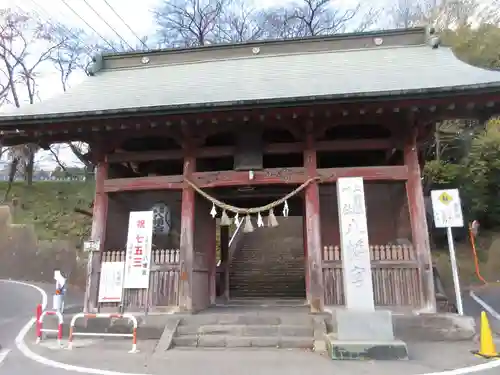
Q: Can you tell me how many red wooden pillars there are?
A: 4